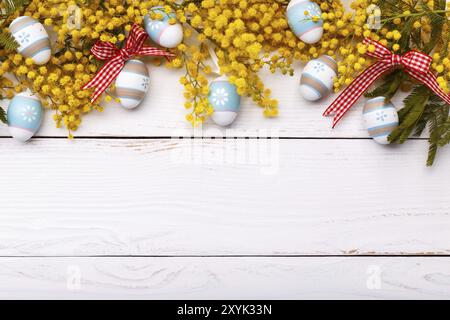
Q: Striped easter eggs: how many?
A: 4